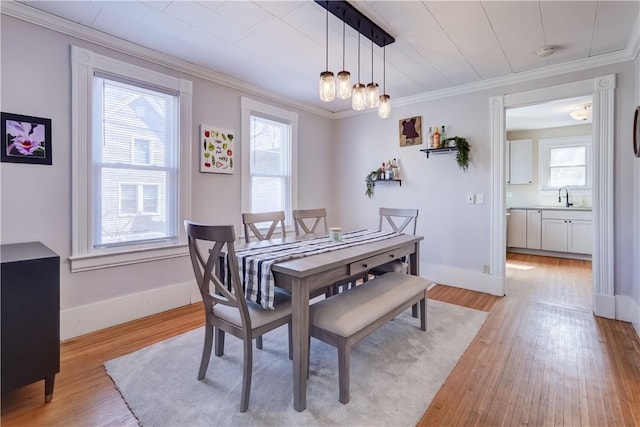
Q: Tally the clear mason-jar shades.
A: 5